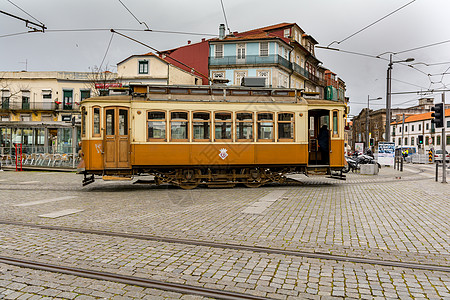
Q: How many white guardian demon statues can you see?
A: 0